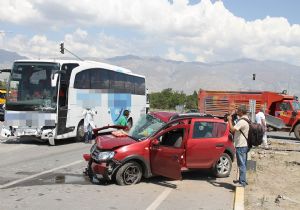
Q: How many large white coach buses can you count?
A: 1